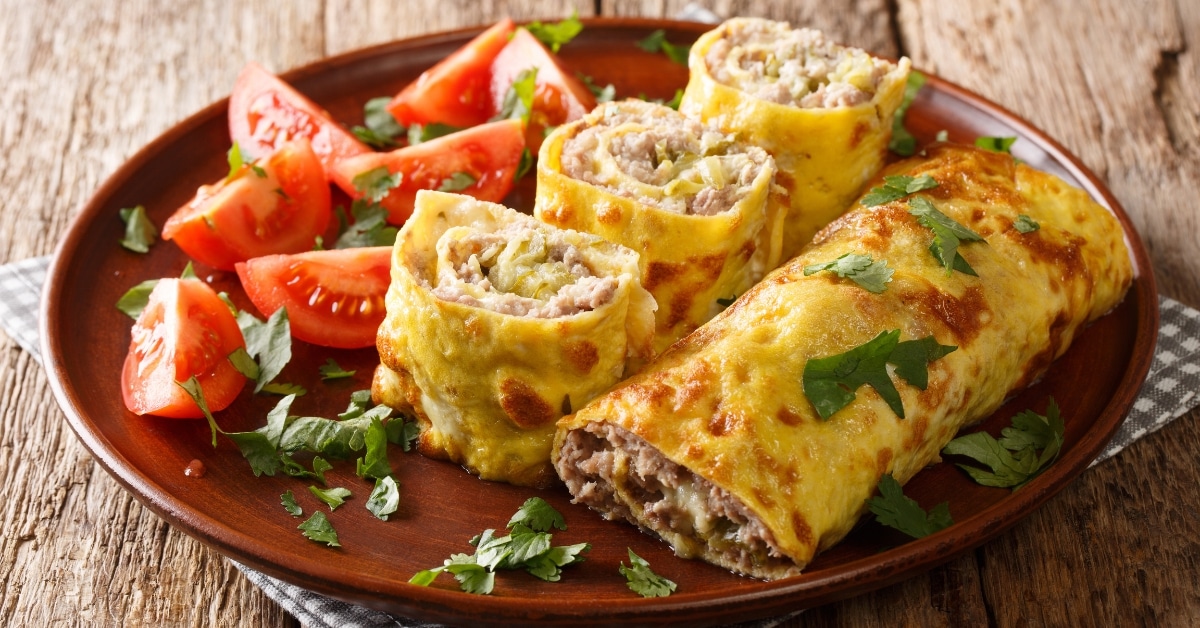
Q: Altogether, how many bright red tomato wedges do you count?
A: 7